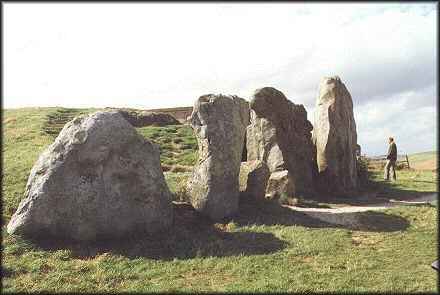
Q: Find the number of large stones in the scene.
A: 4